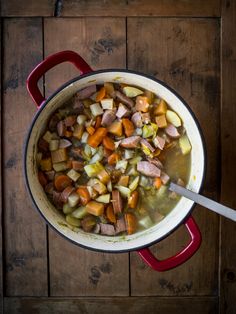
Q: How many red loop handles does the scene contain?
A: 2